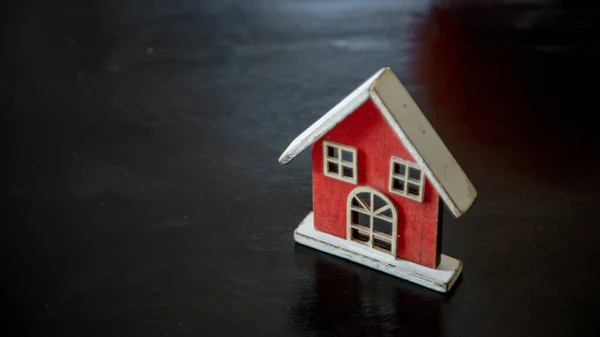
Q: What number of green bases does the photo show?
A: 0